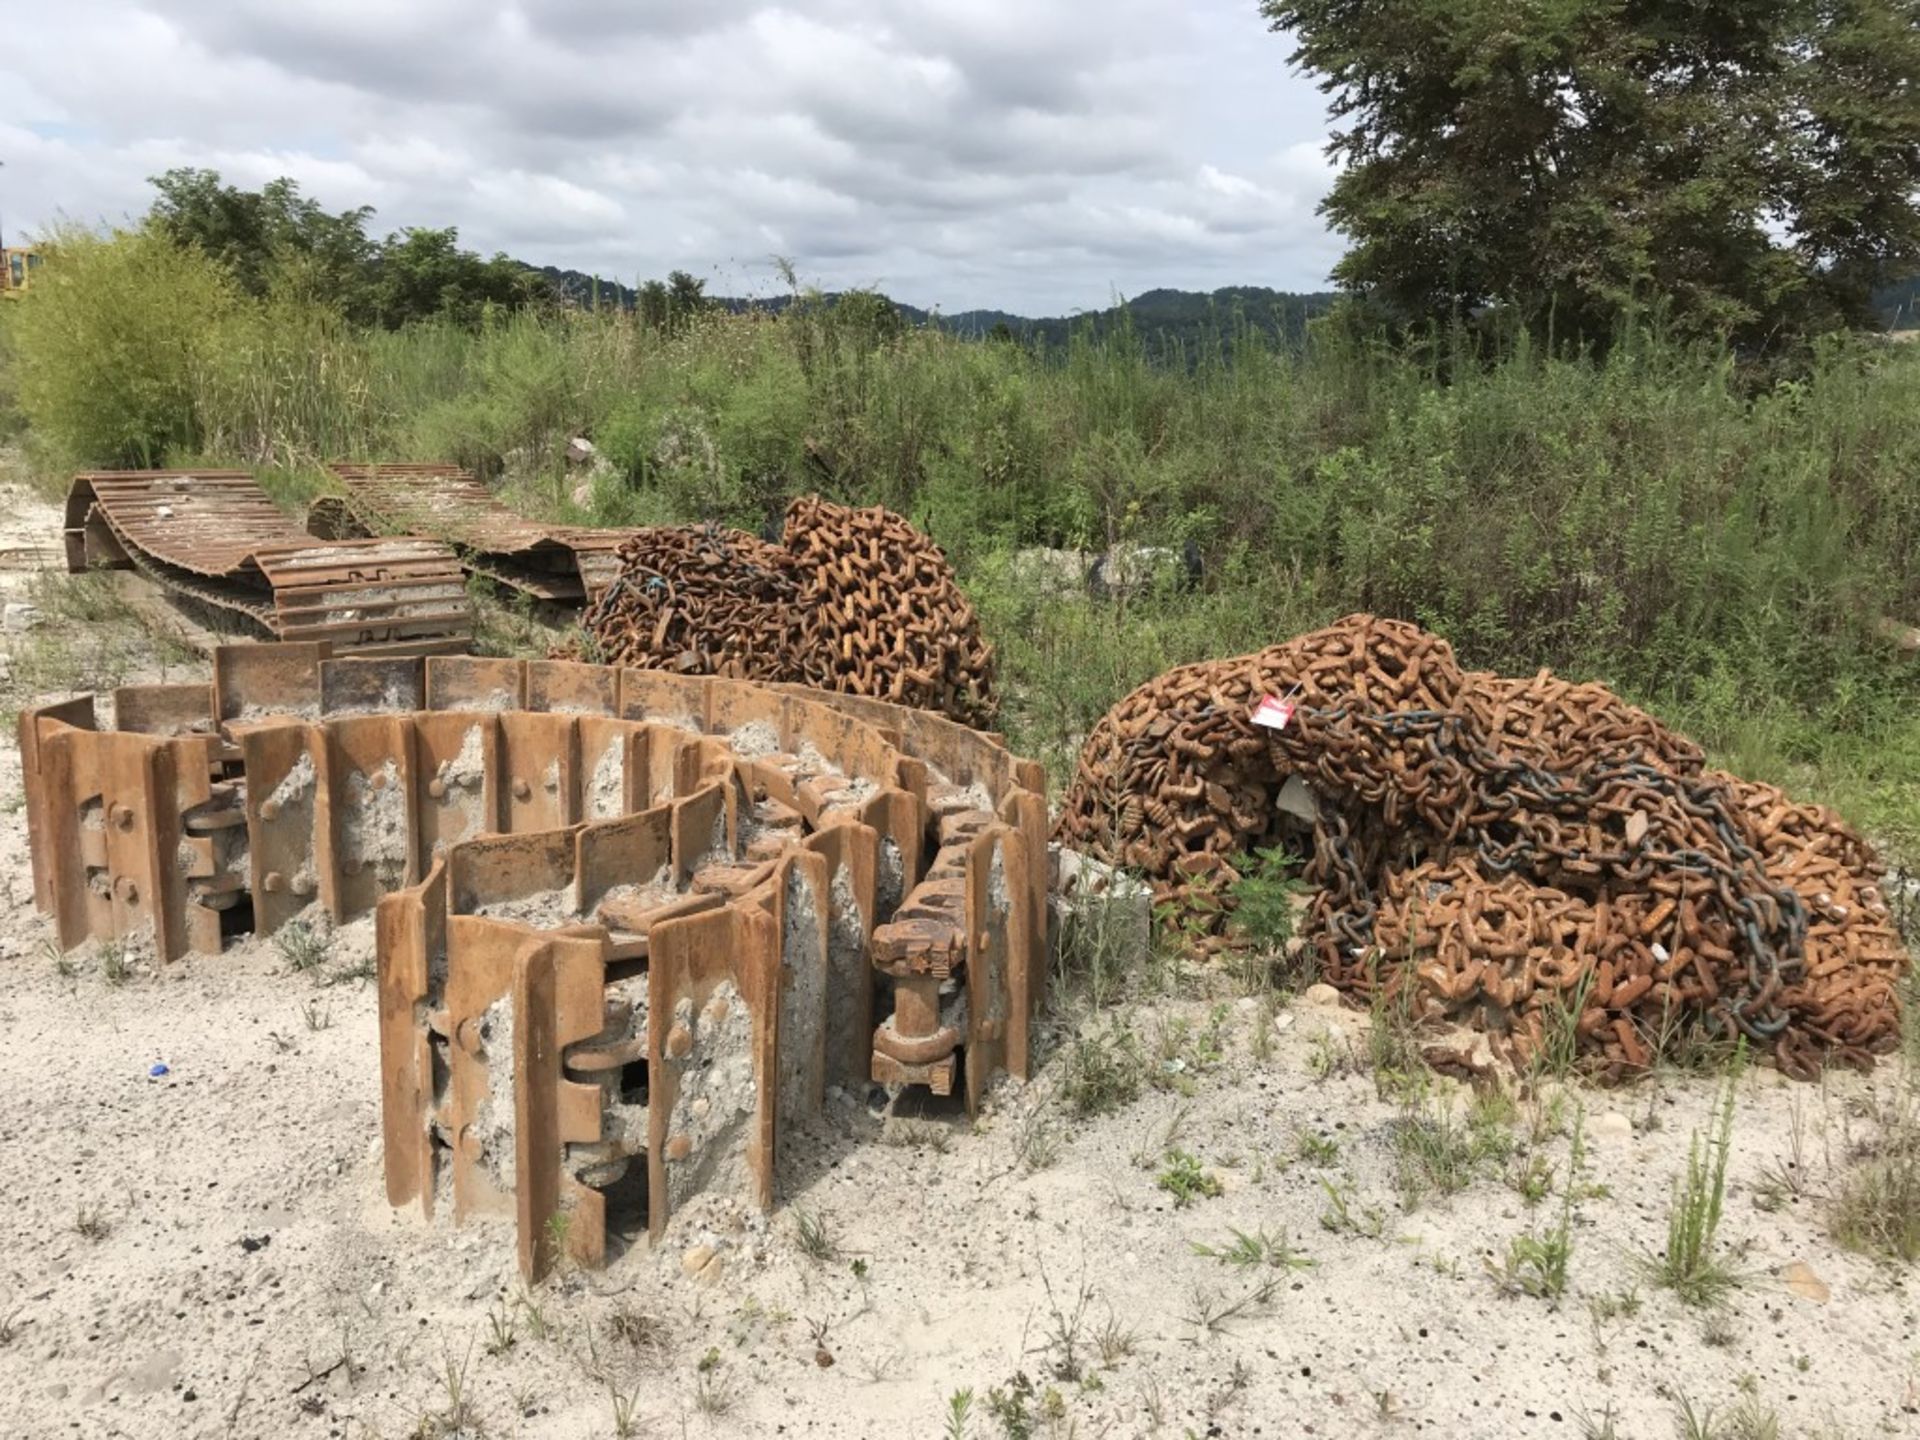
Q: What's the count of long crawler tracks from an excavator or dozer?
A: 2